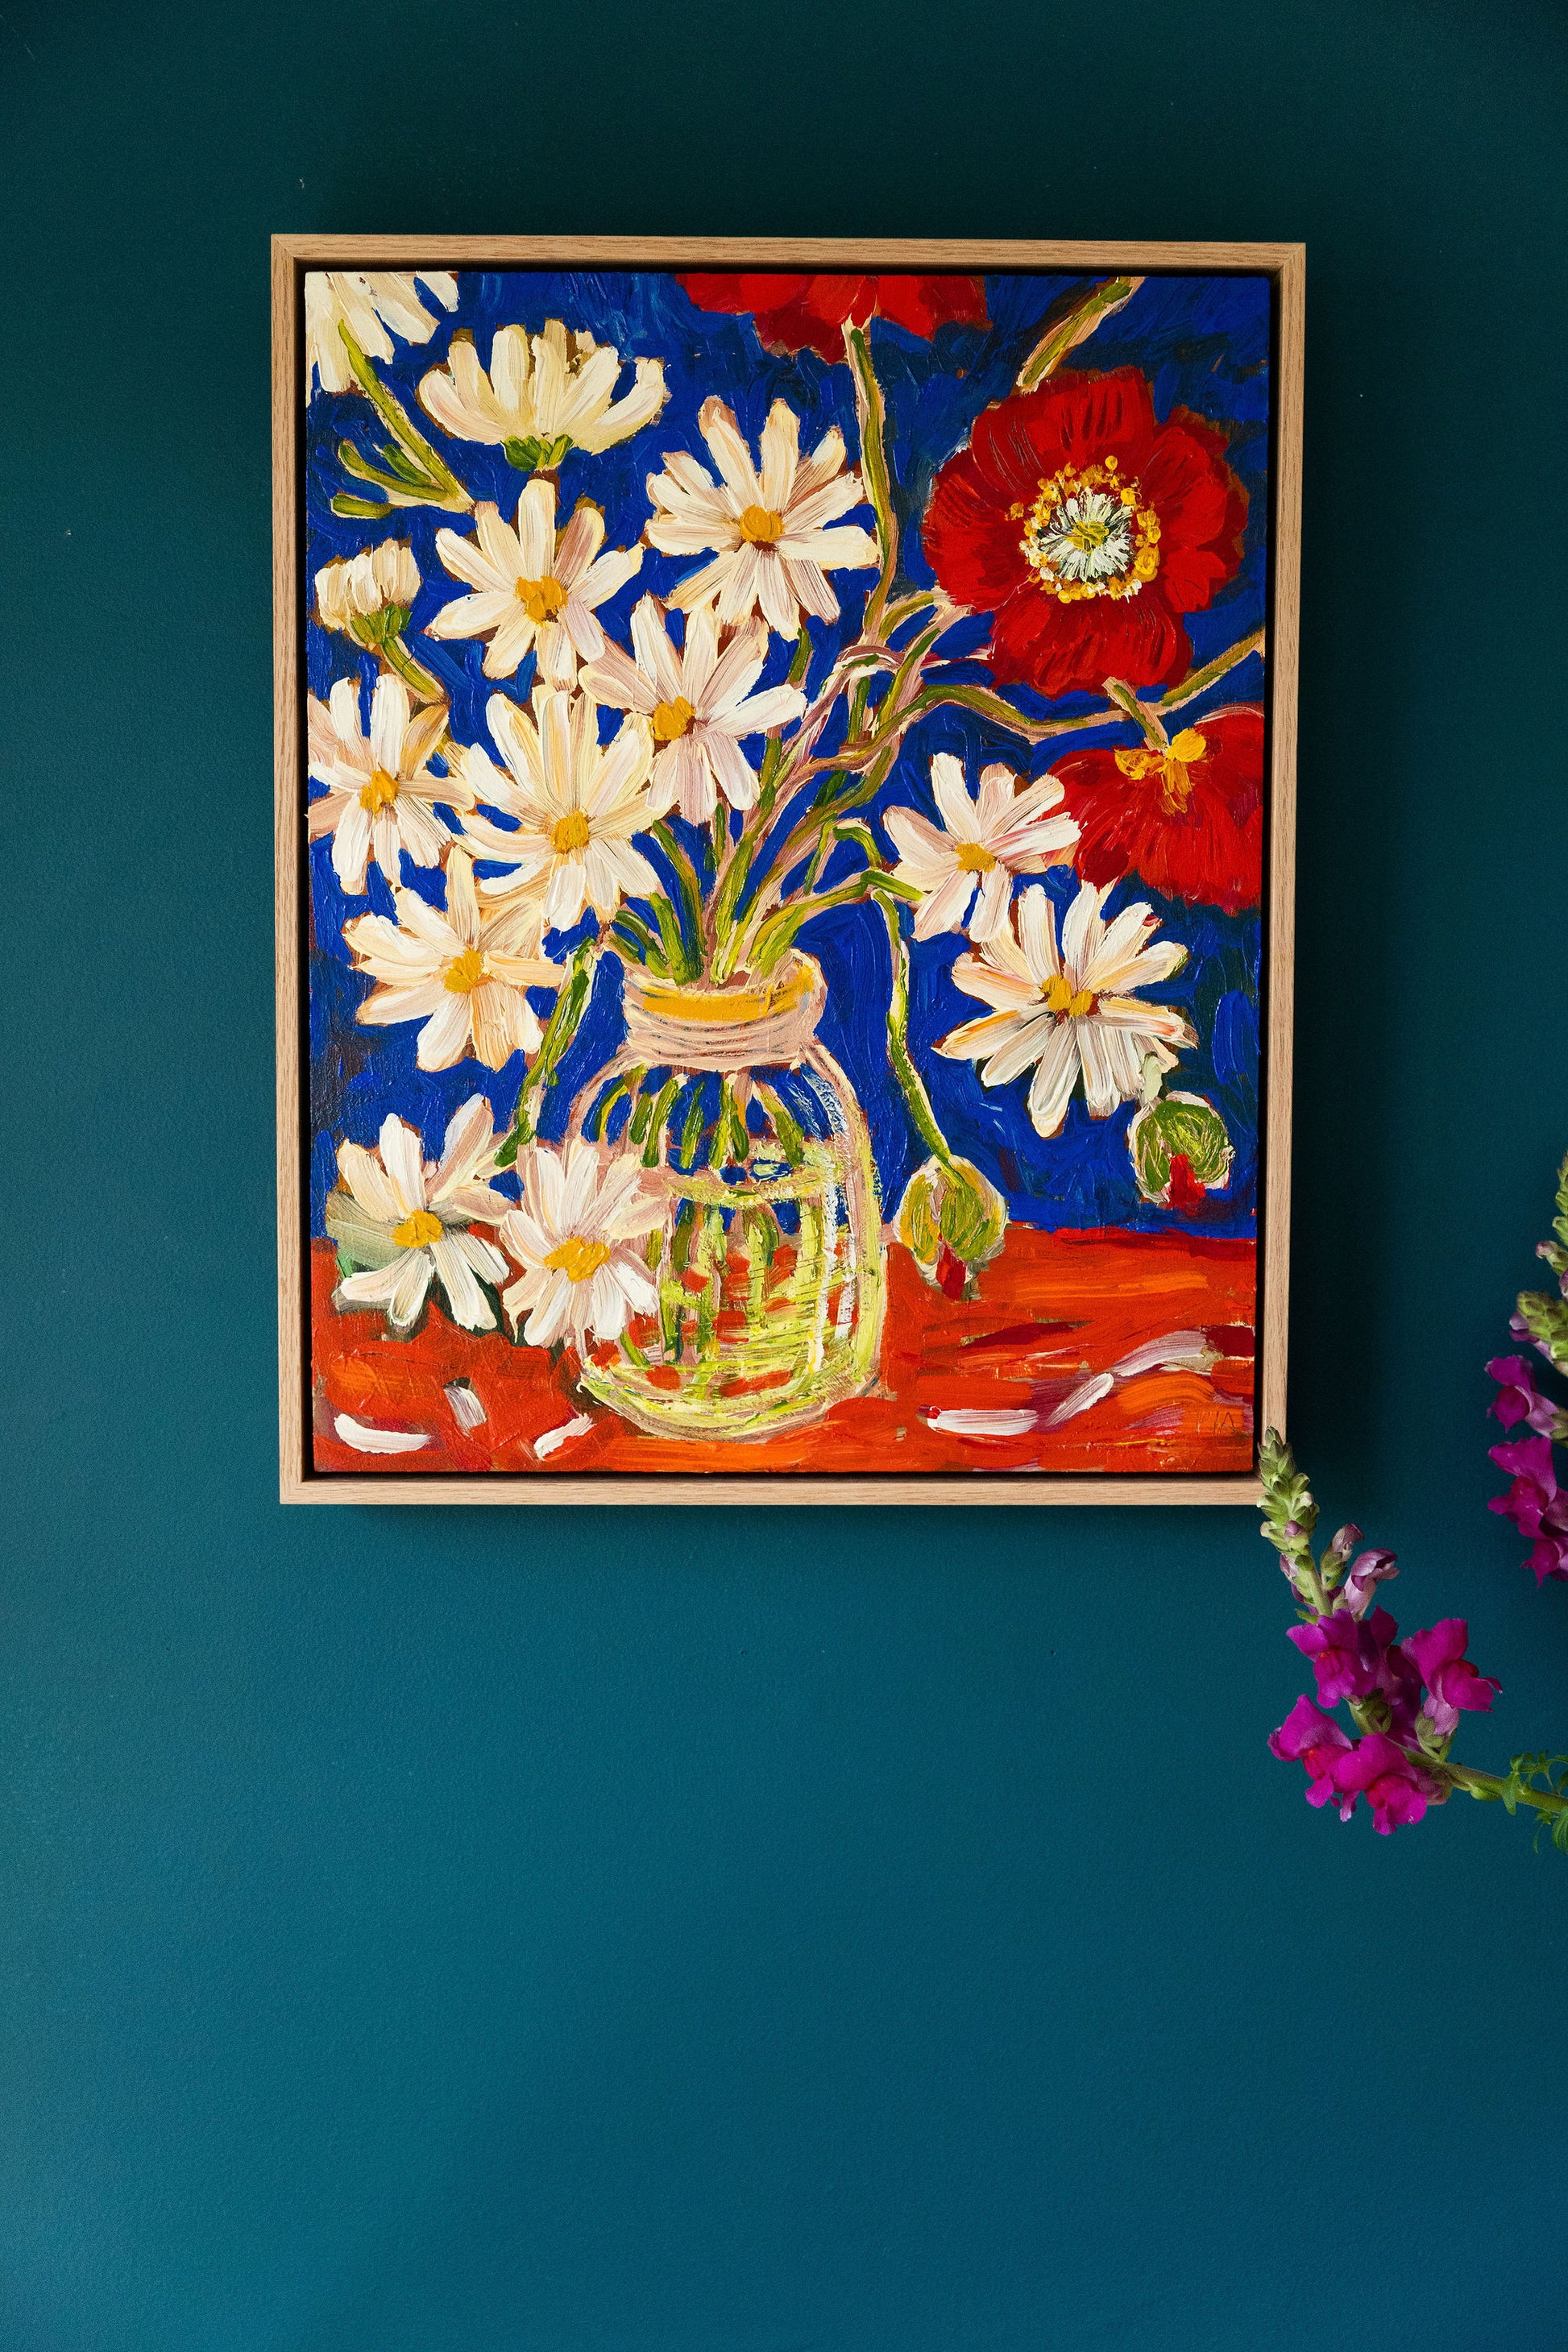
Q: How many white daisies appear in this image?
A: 13